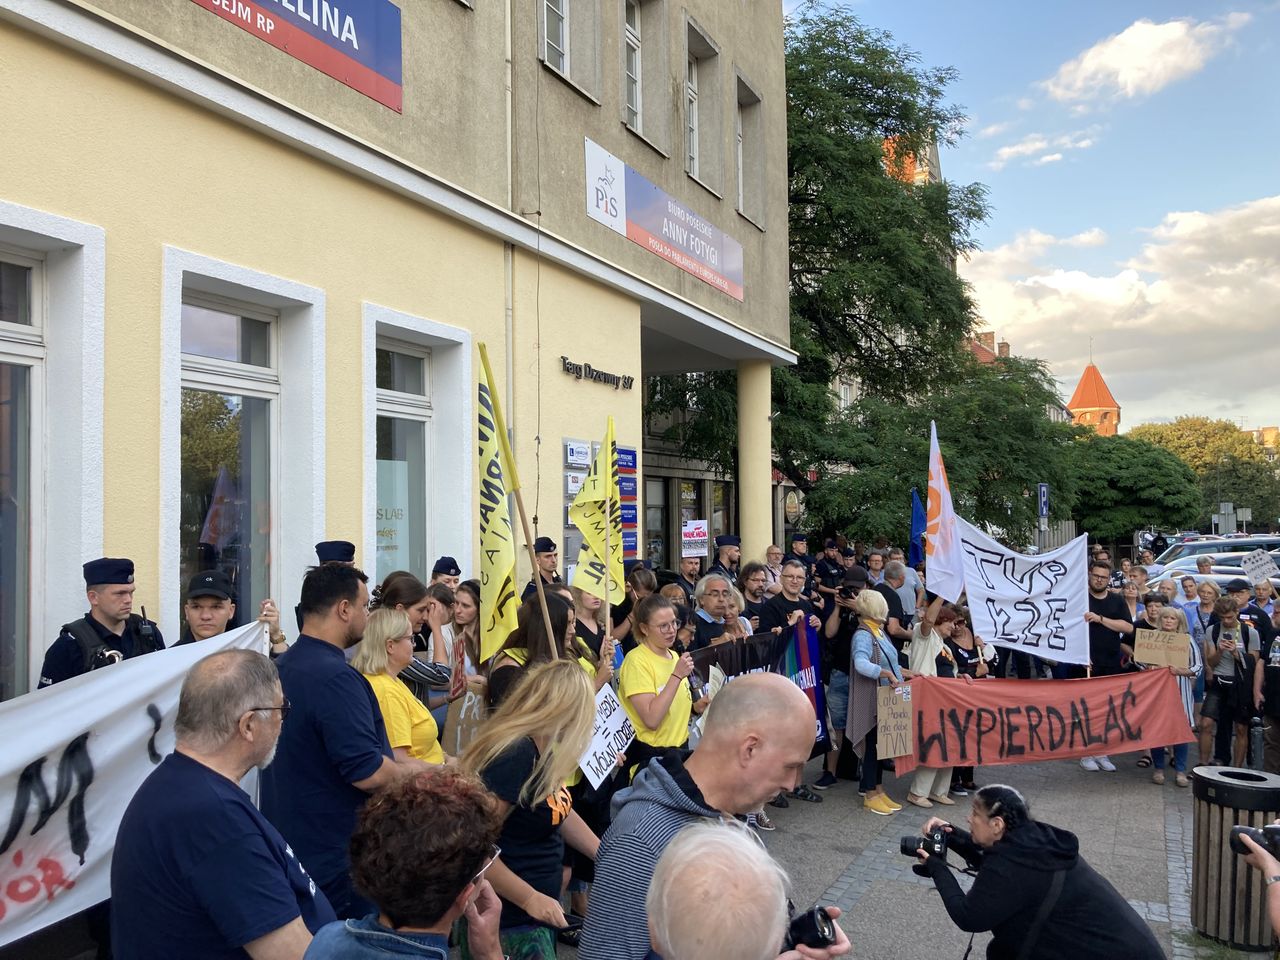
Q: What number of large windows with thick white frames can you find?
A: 3